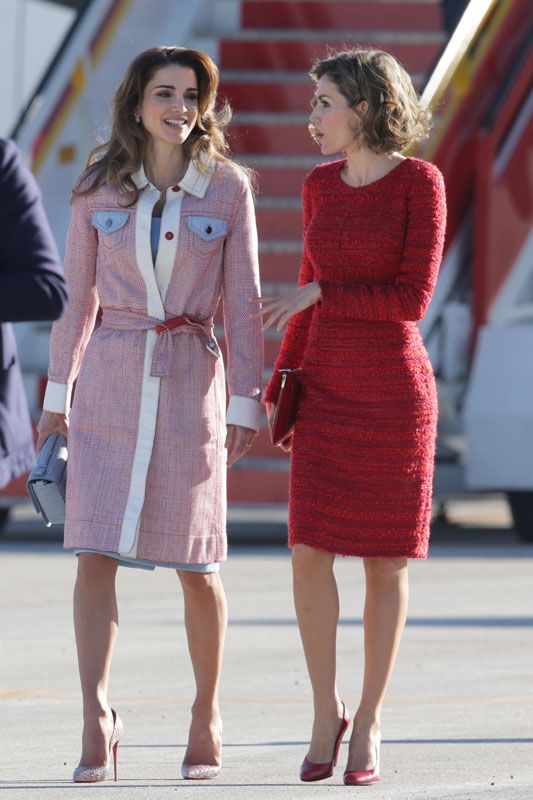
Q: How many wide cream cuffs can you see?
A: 2